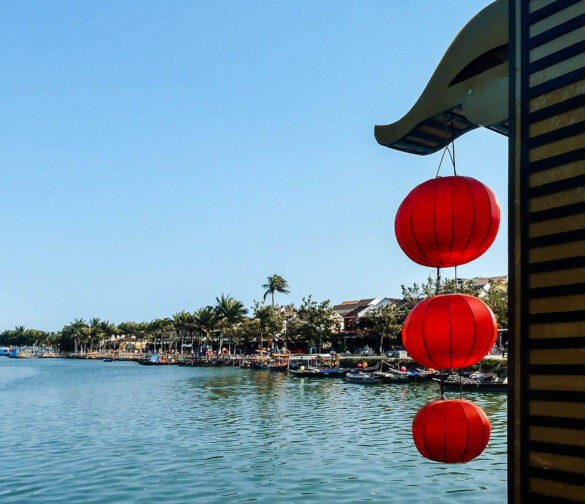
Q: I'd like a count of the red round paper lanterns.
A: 3